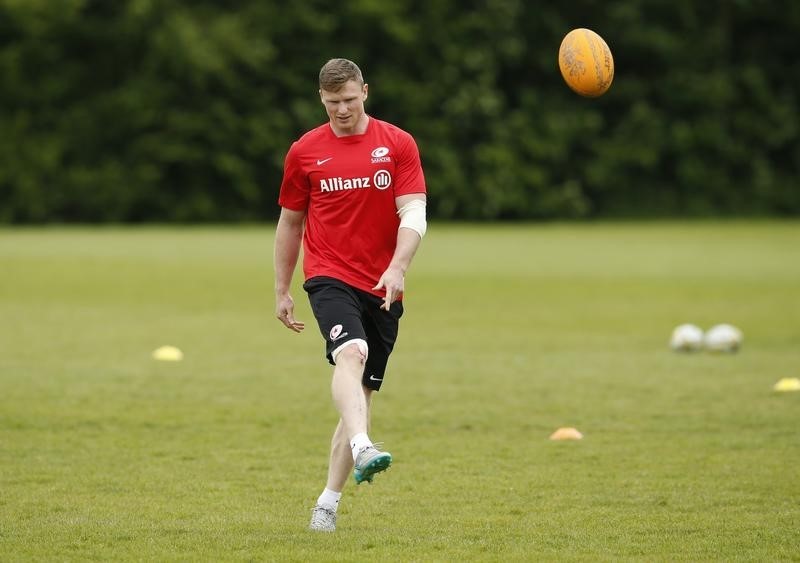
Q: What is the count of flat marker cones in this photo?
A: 3